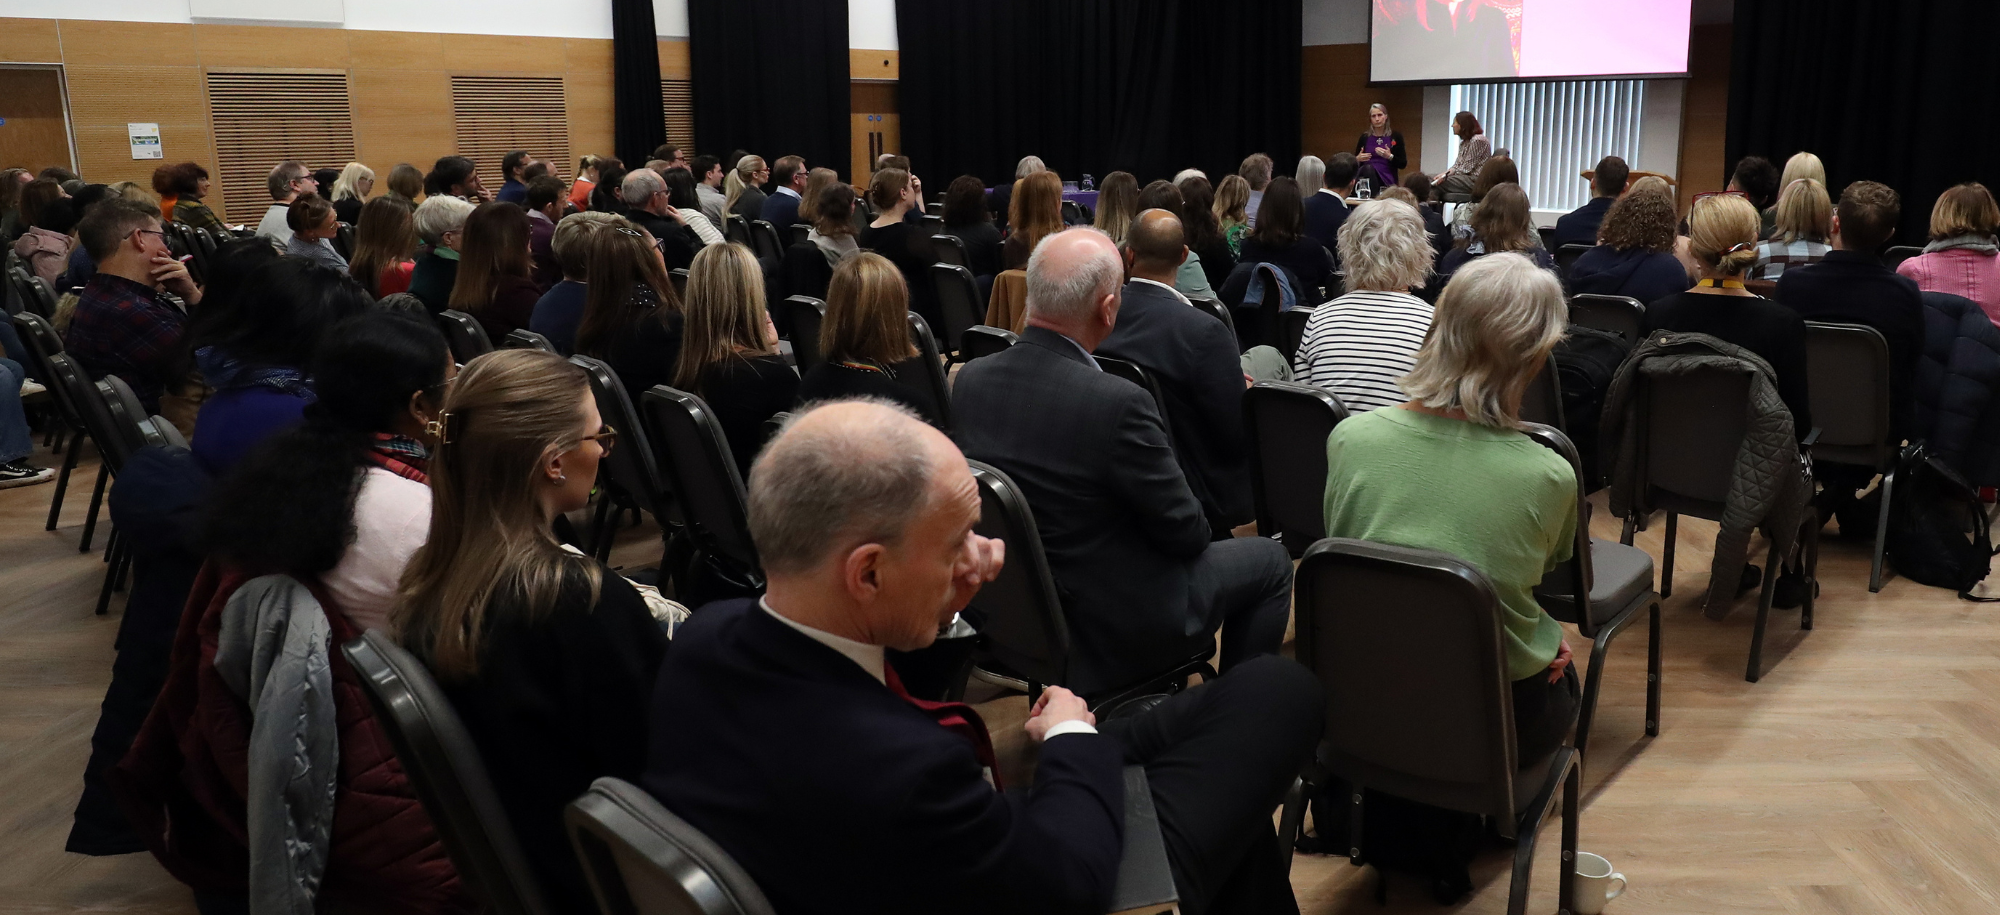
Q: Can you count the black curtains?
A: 4